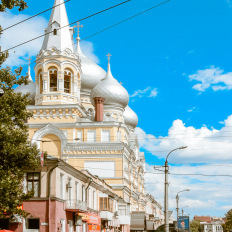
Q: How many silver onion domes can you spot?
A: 4